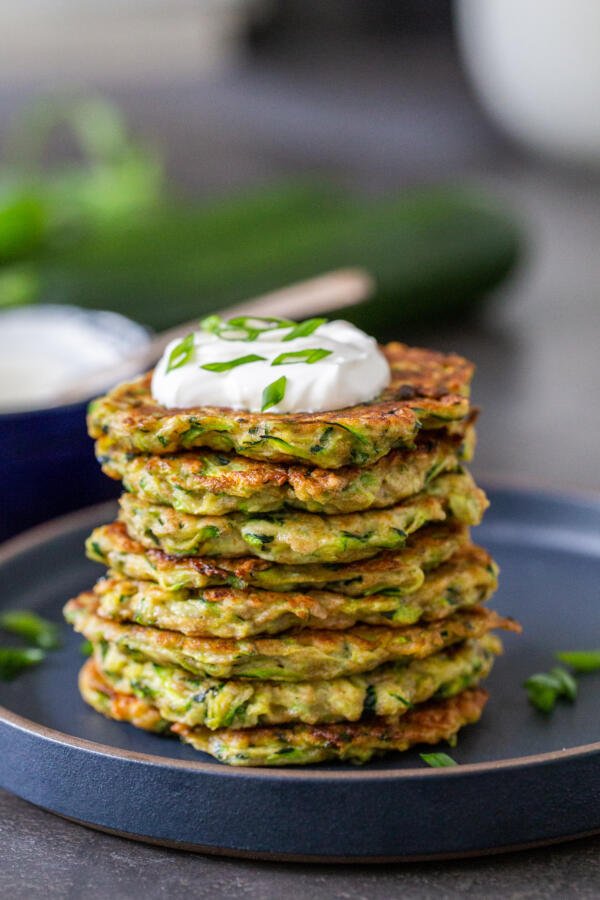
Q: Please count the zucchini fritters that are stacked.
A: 8